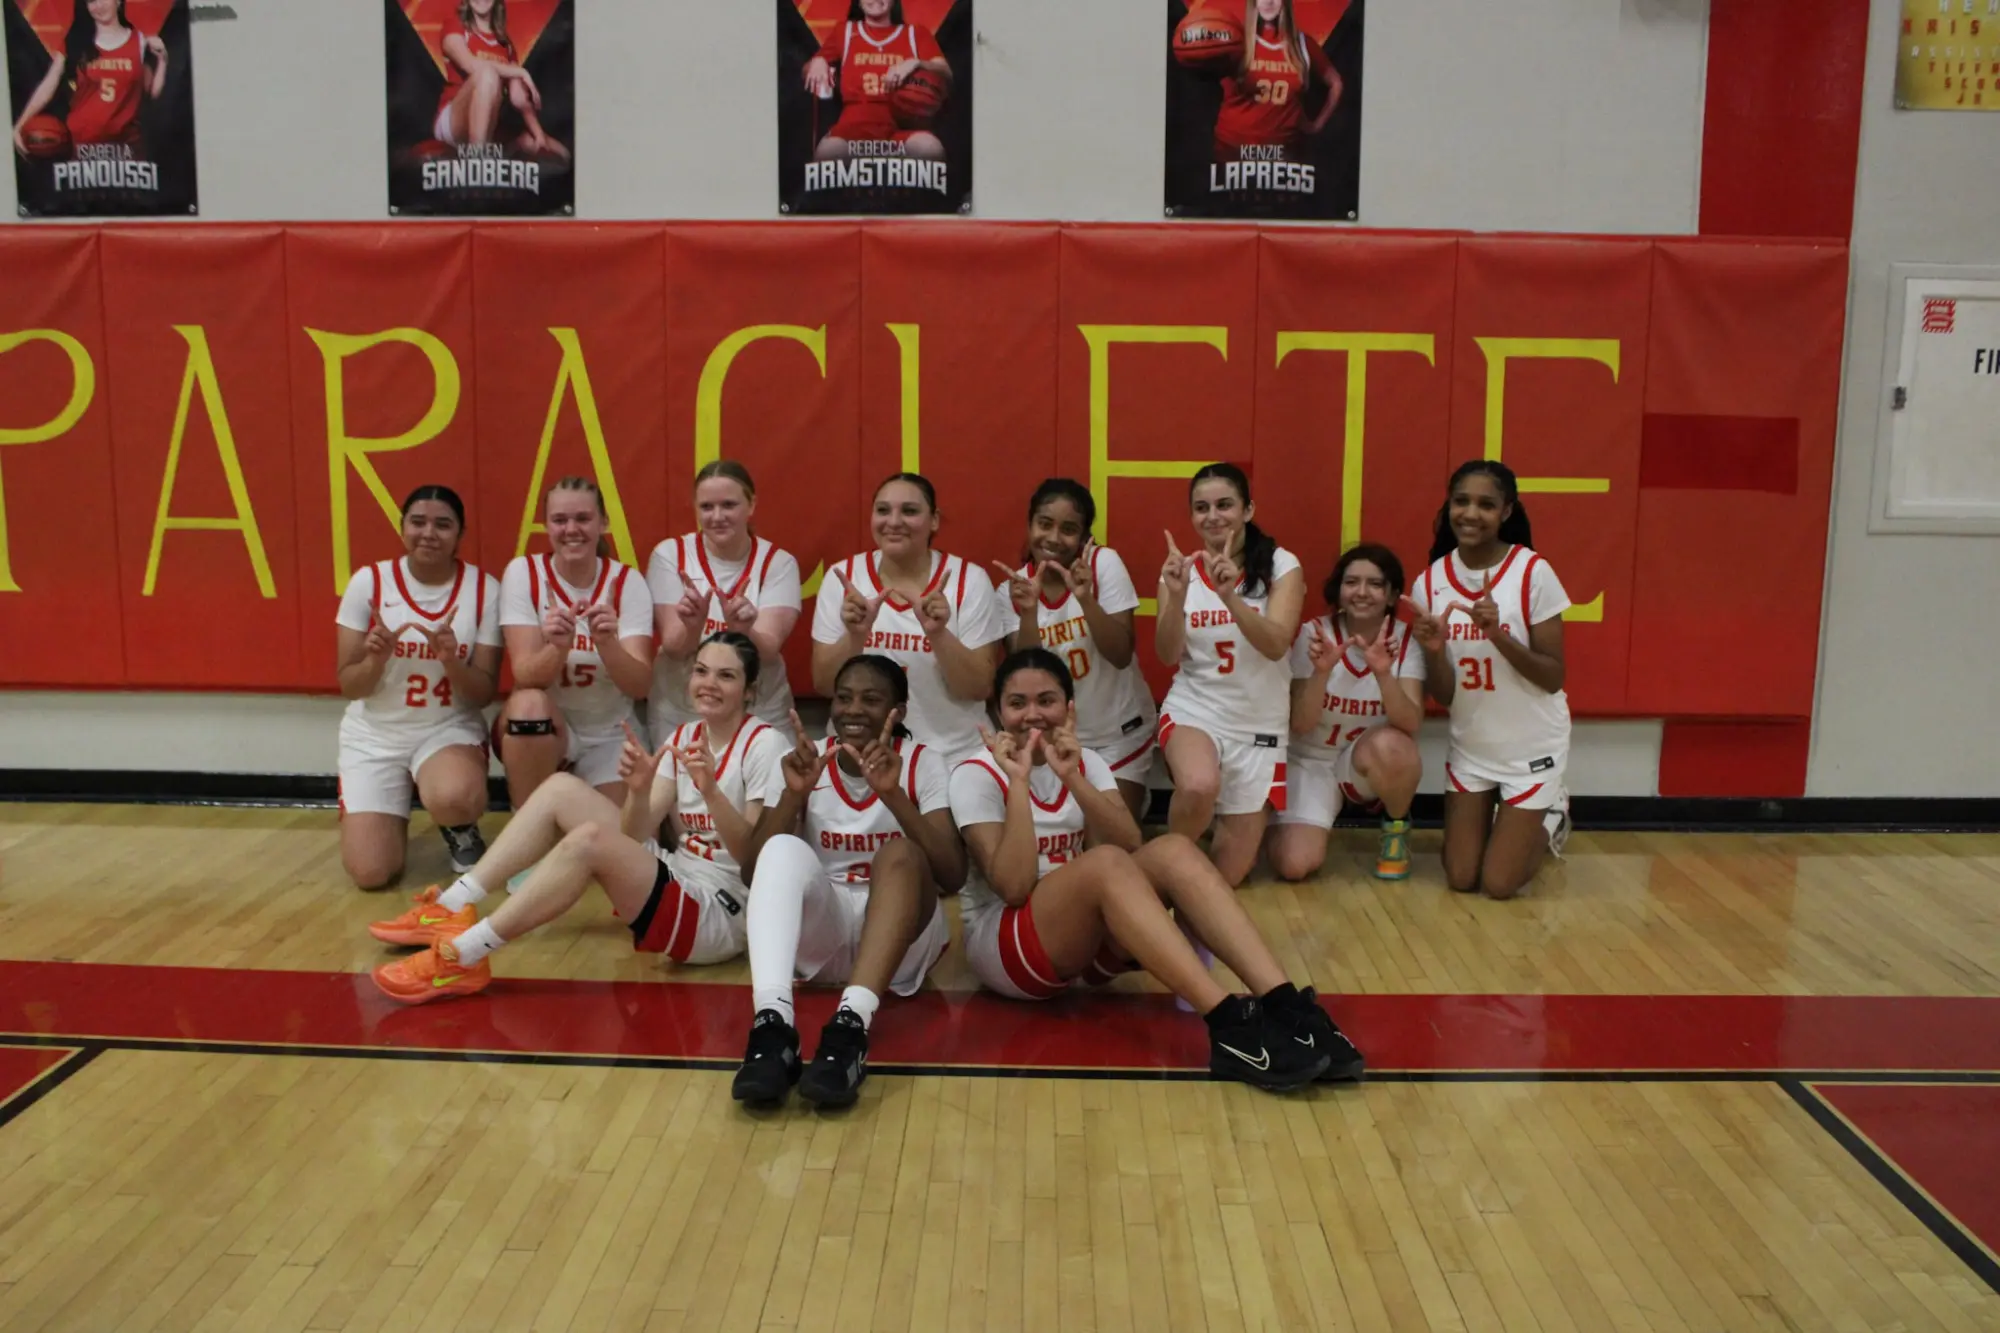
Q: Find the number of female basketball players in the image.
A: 11